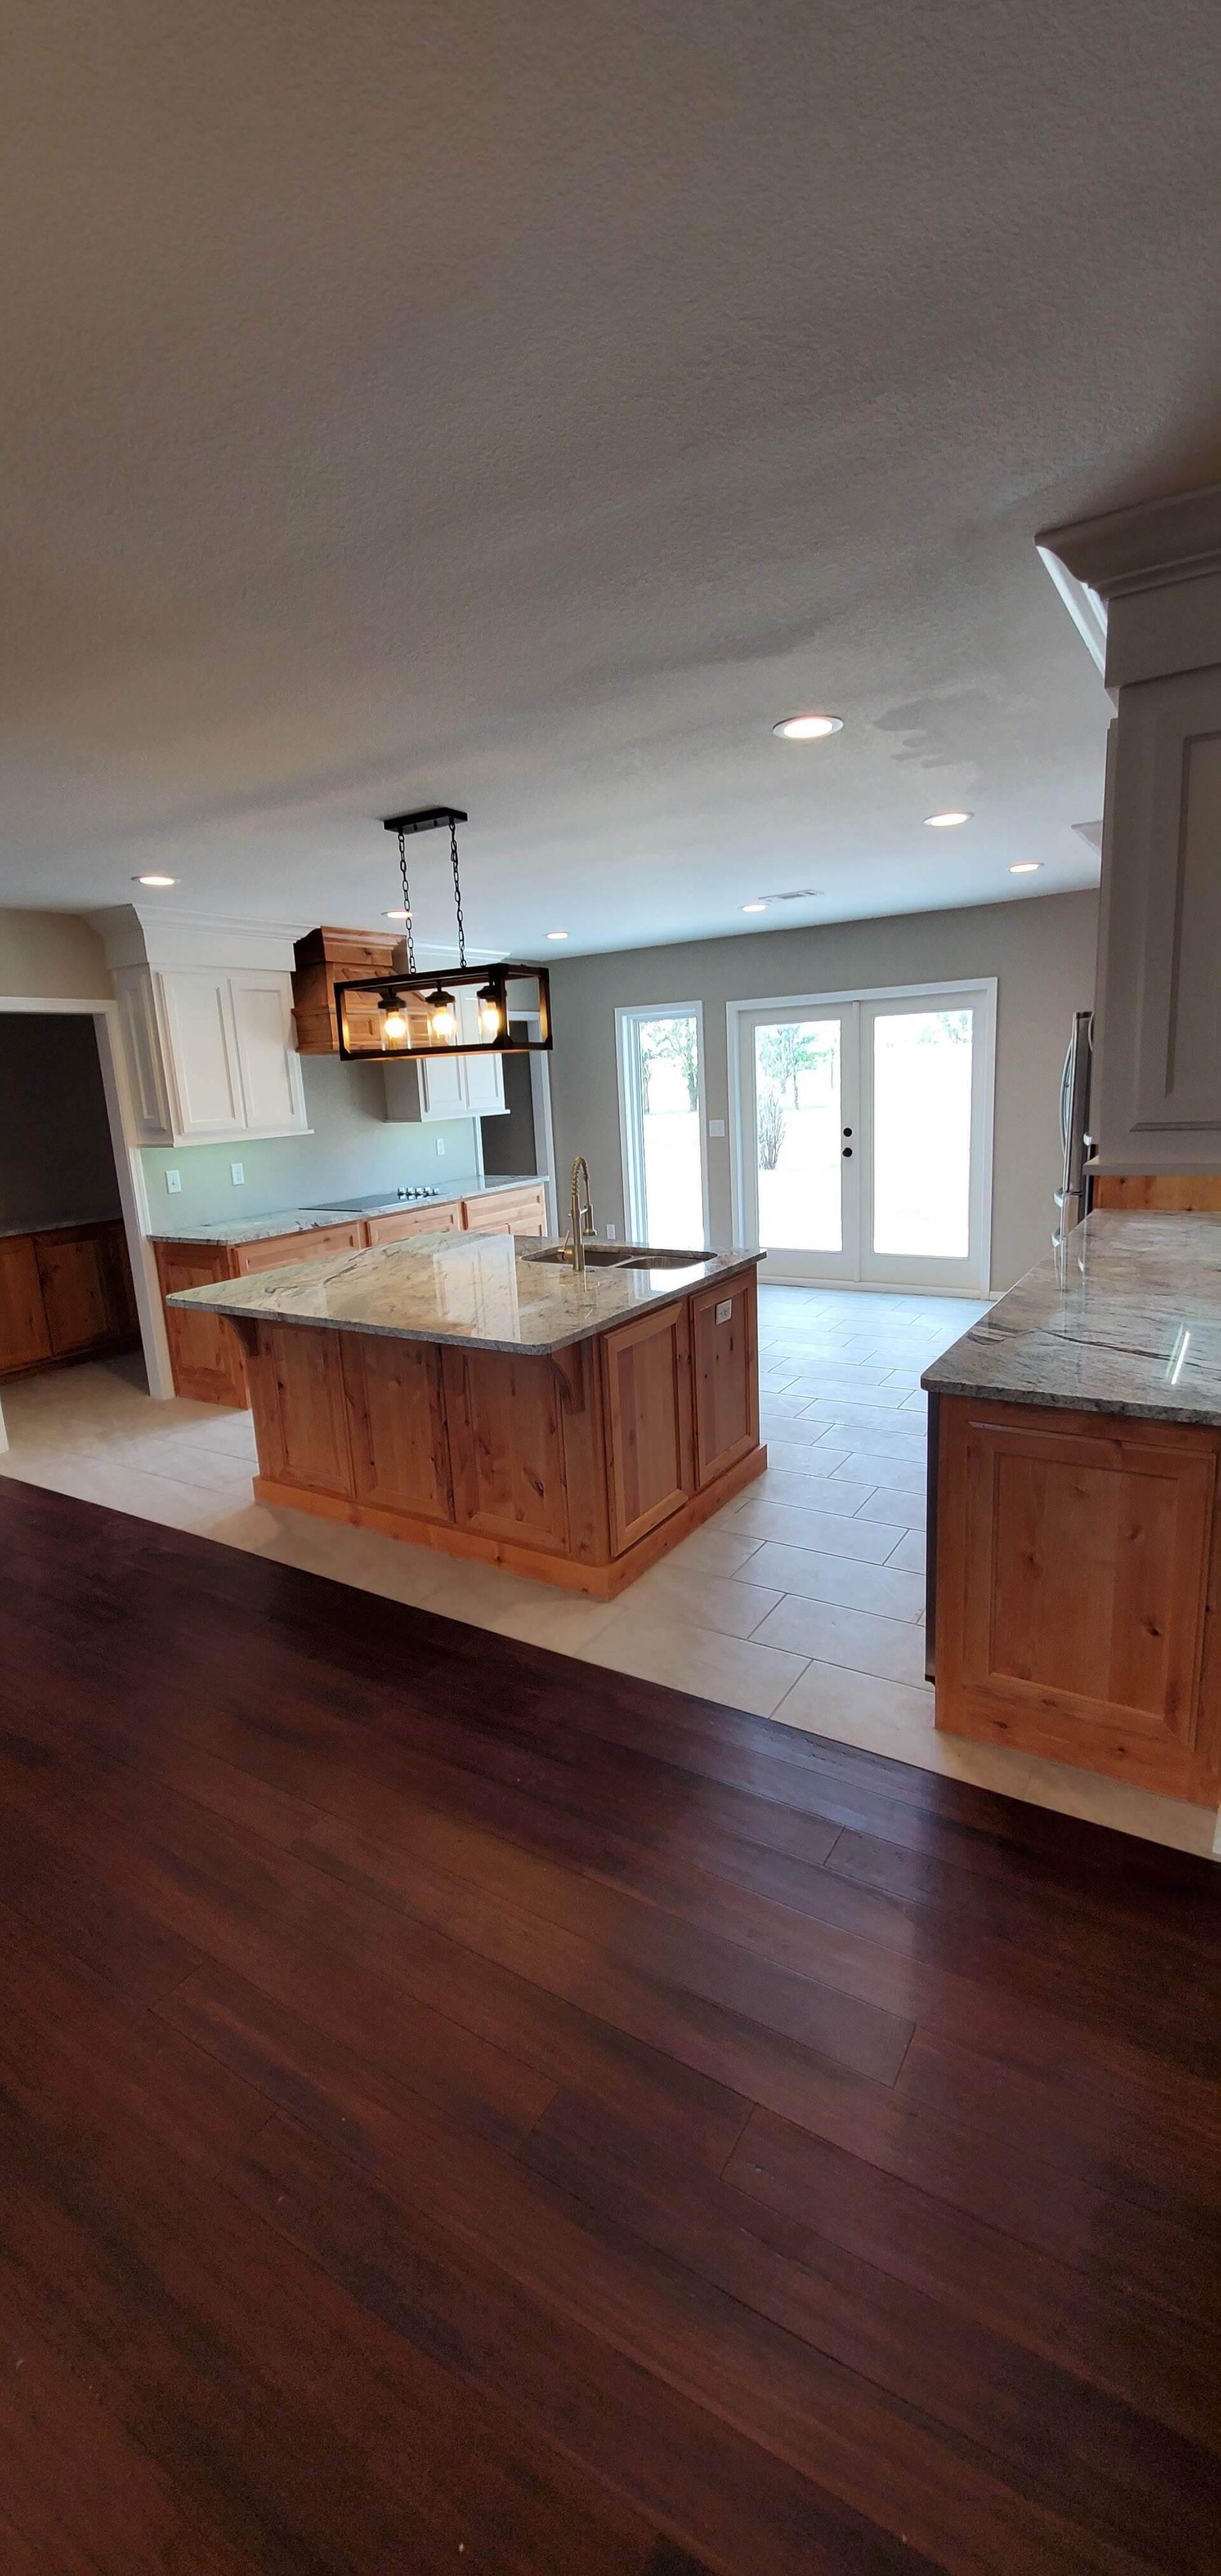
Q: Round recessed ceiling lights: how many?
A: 7